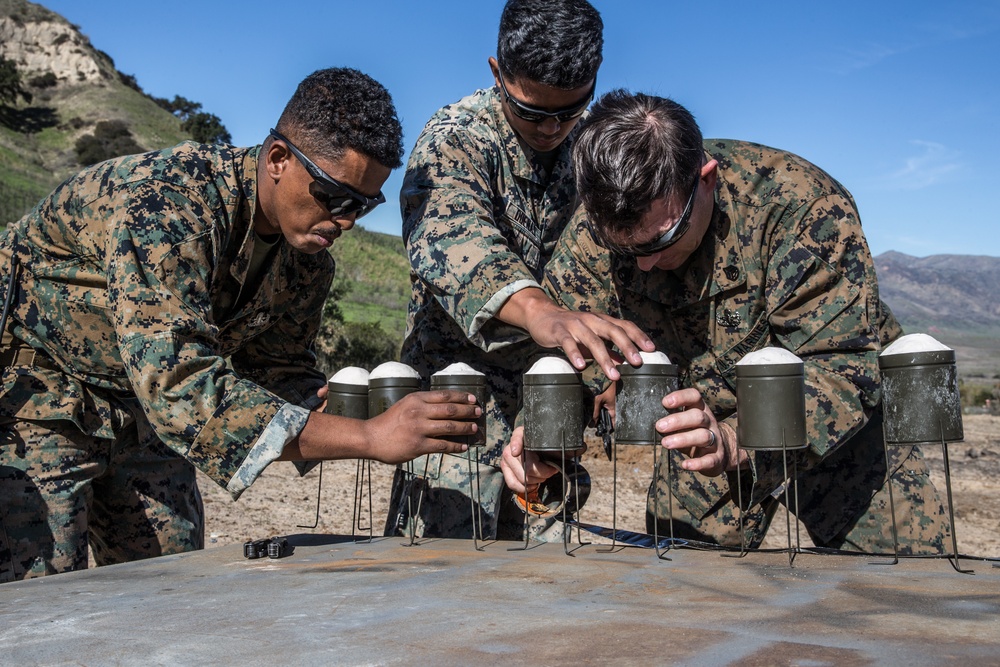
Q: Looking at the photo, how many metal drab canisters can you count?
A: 7